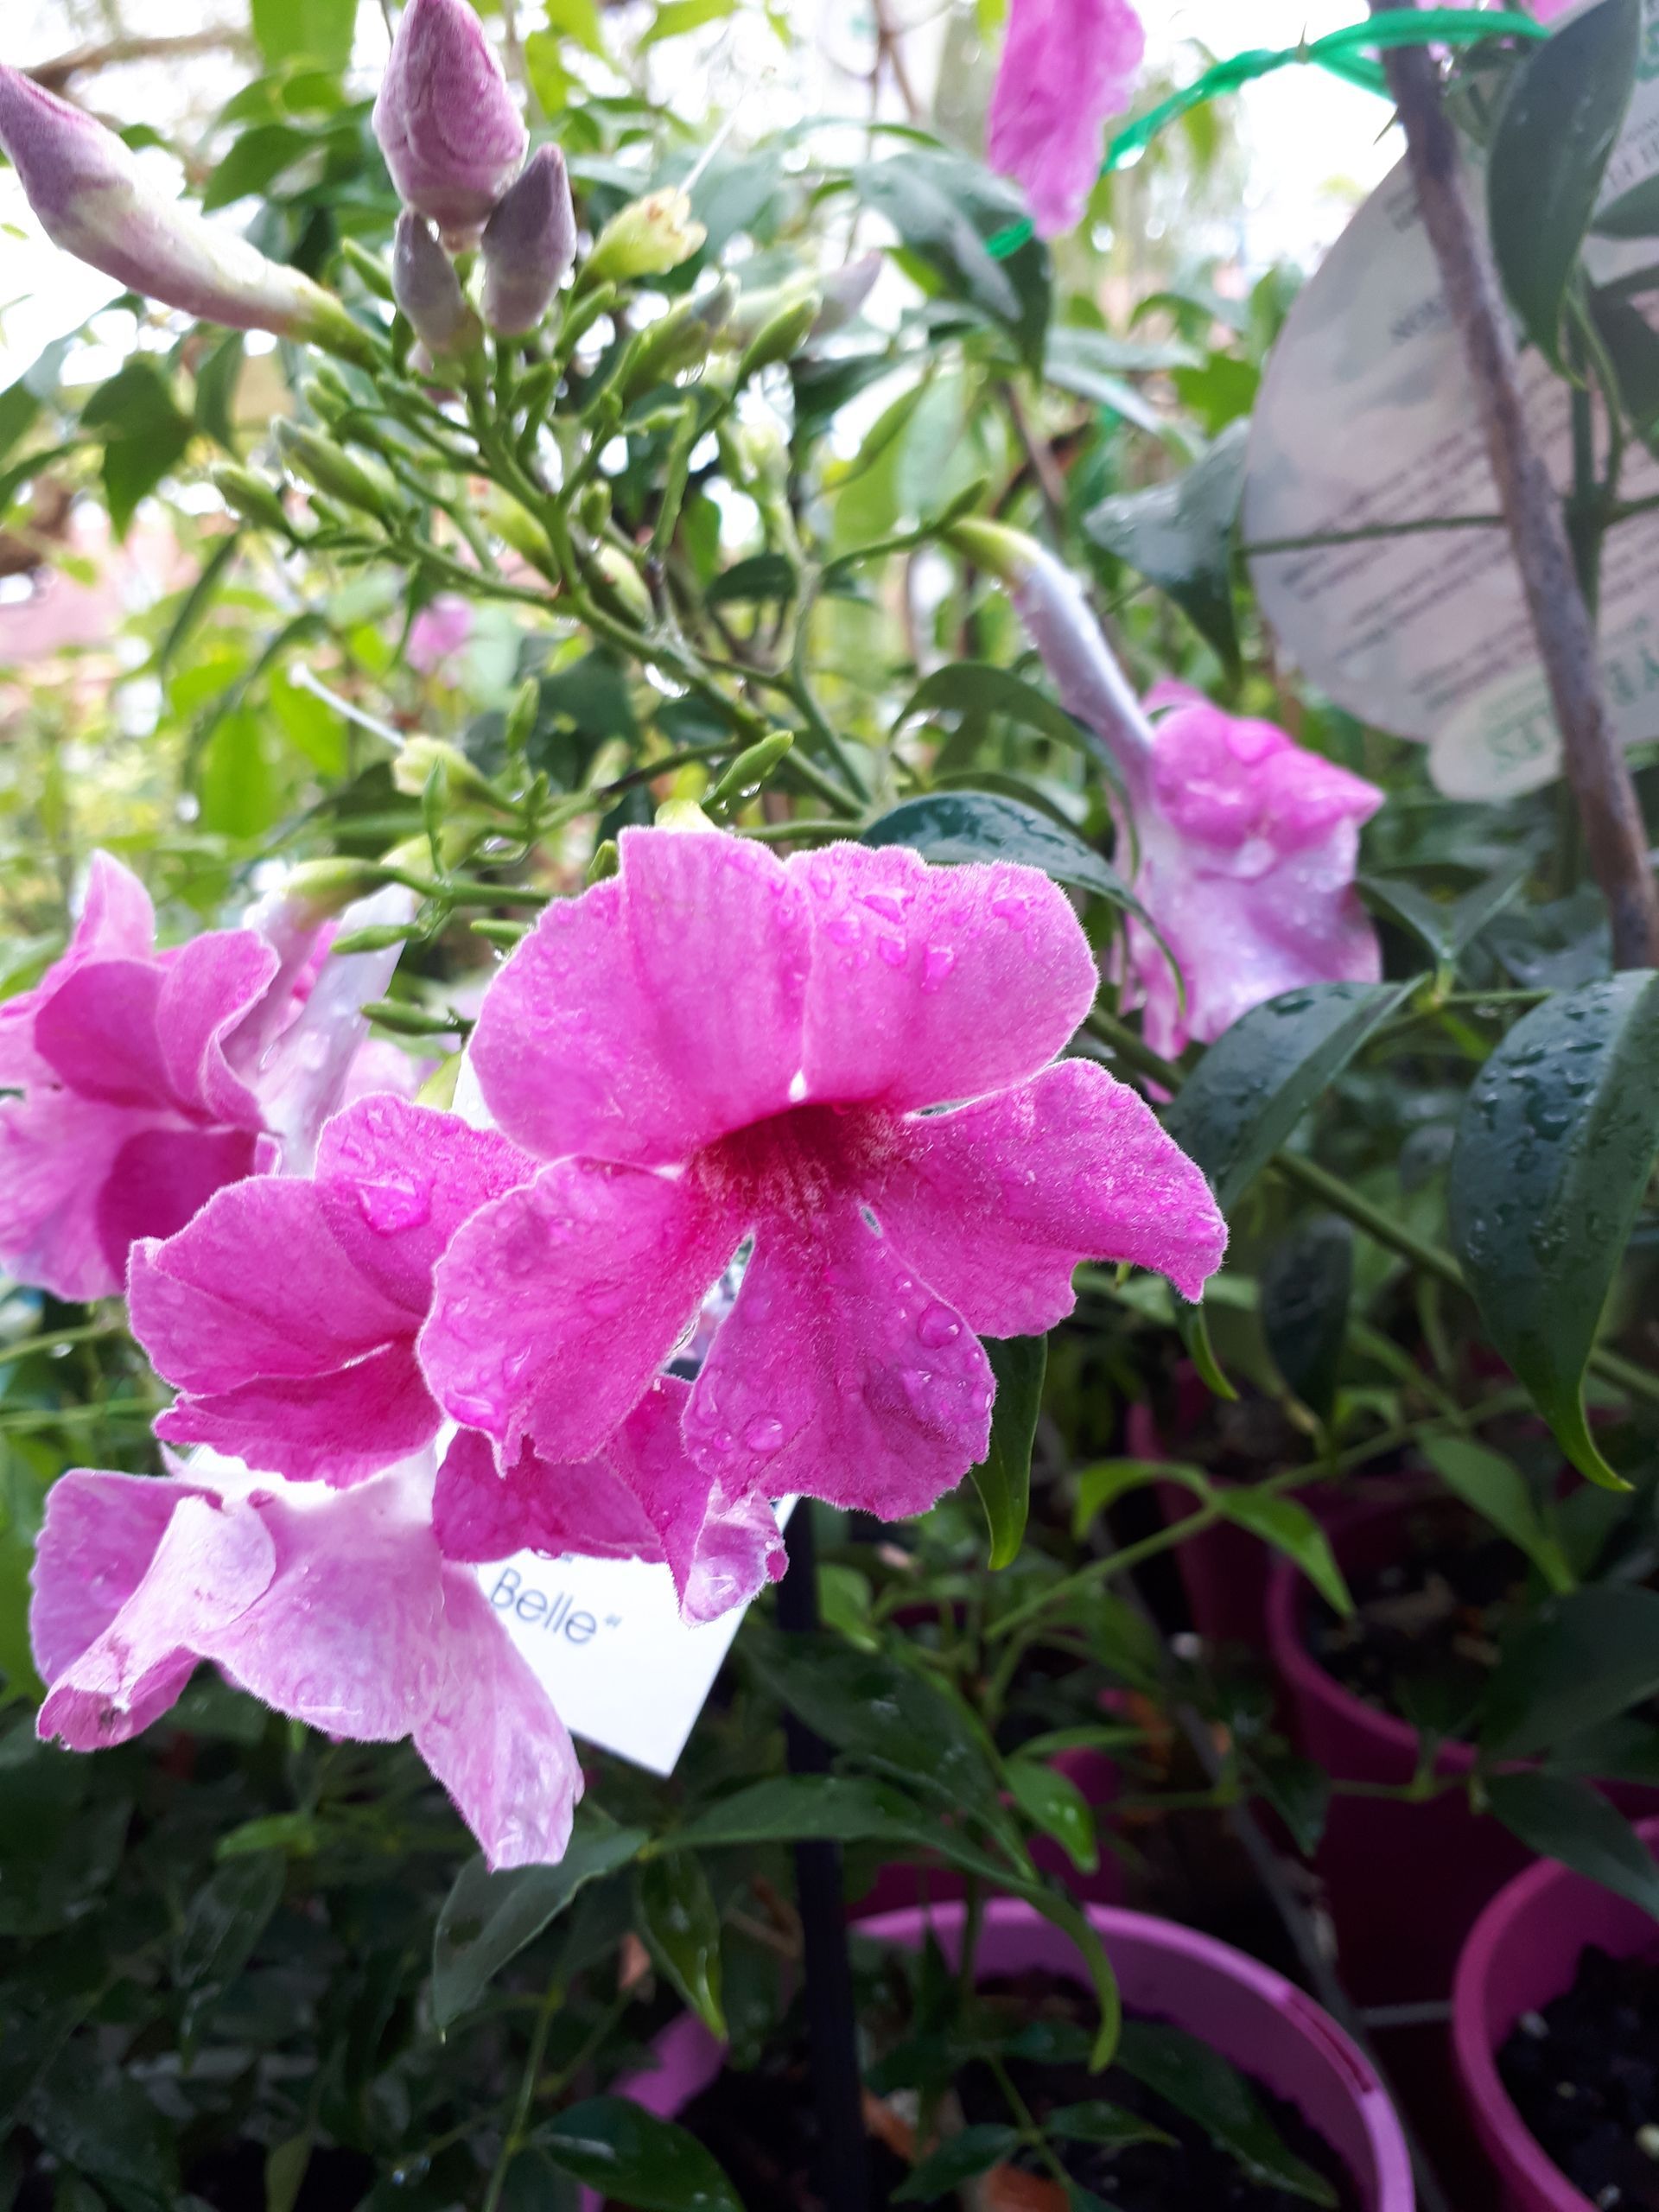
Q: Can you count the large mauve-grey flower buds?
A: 4